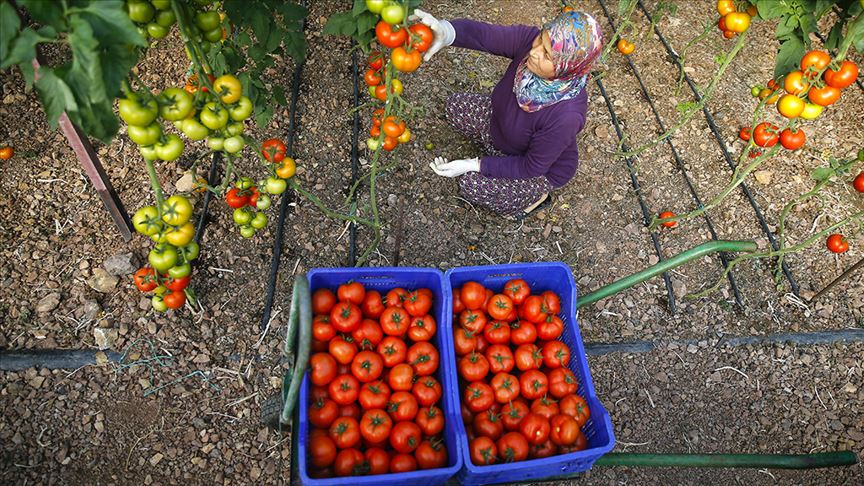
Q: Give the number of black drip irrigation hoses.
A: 6